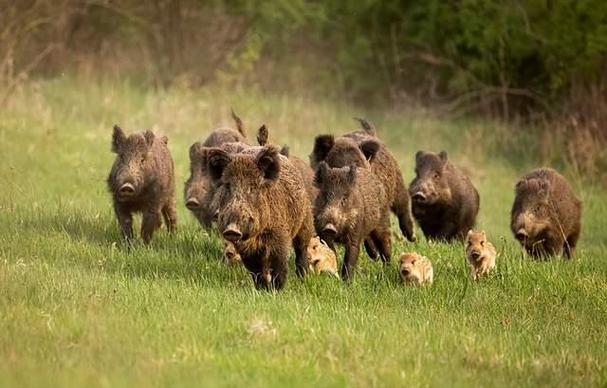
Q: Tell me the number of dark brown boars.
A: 7